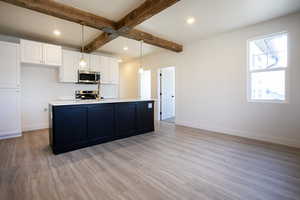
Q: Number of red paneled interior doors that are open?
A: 0